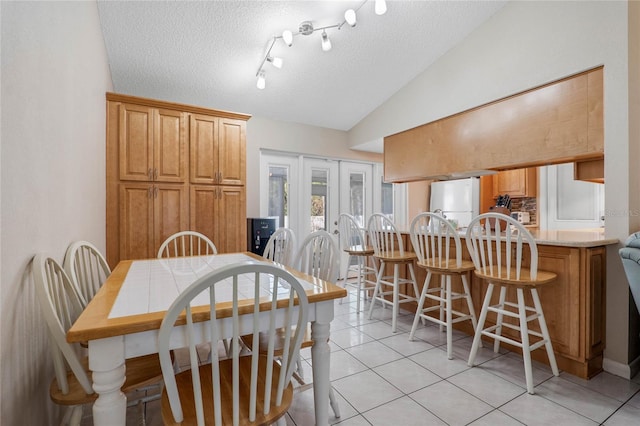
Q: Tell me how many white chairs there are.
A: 10